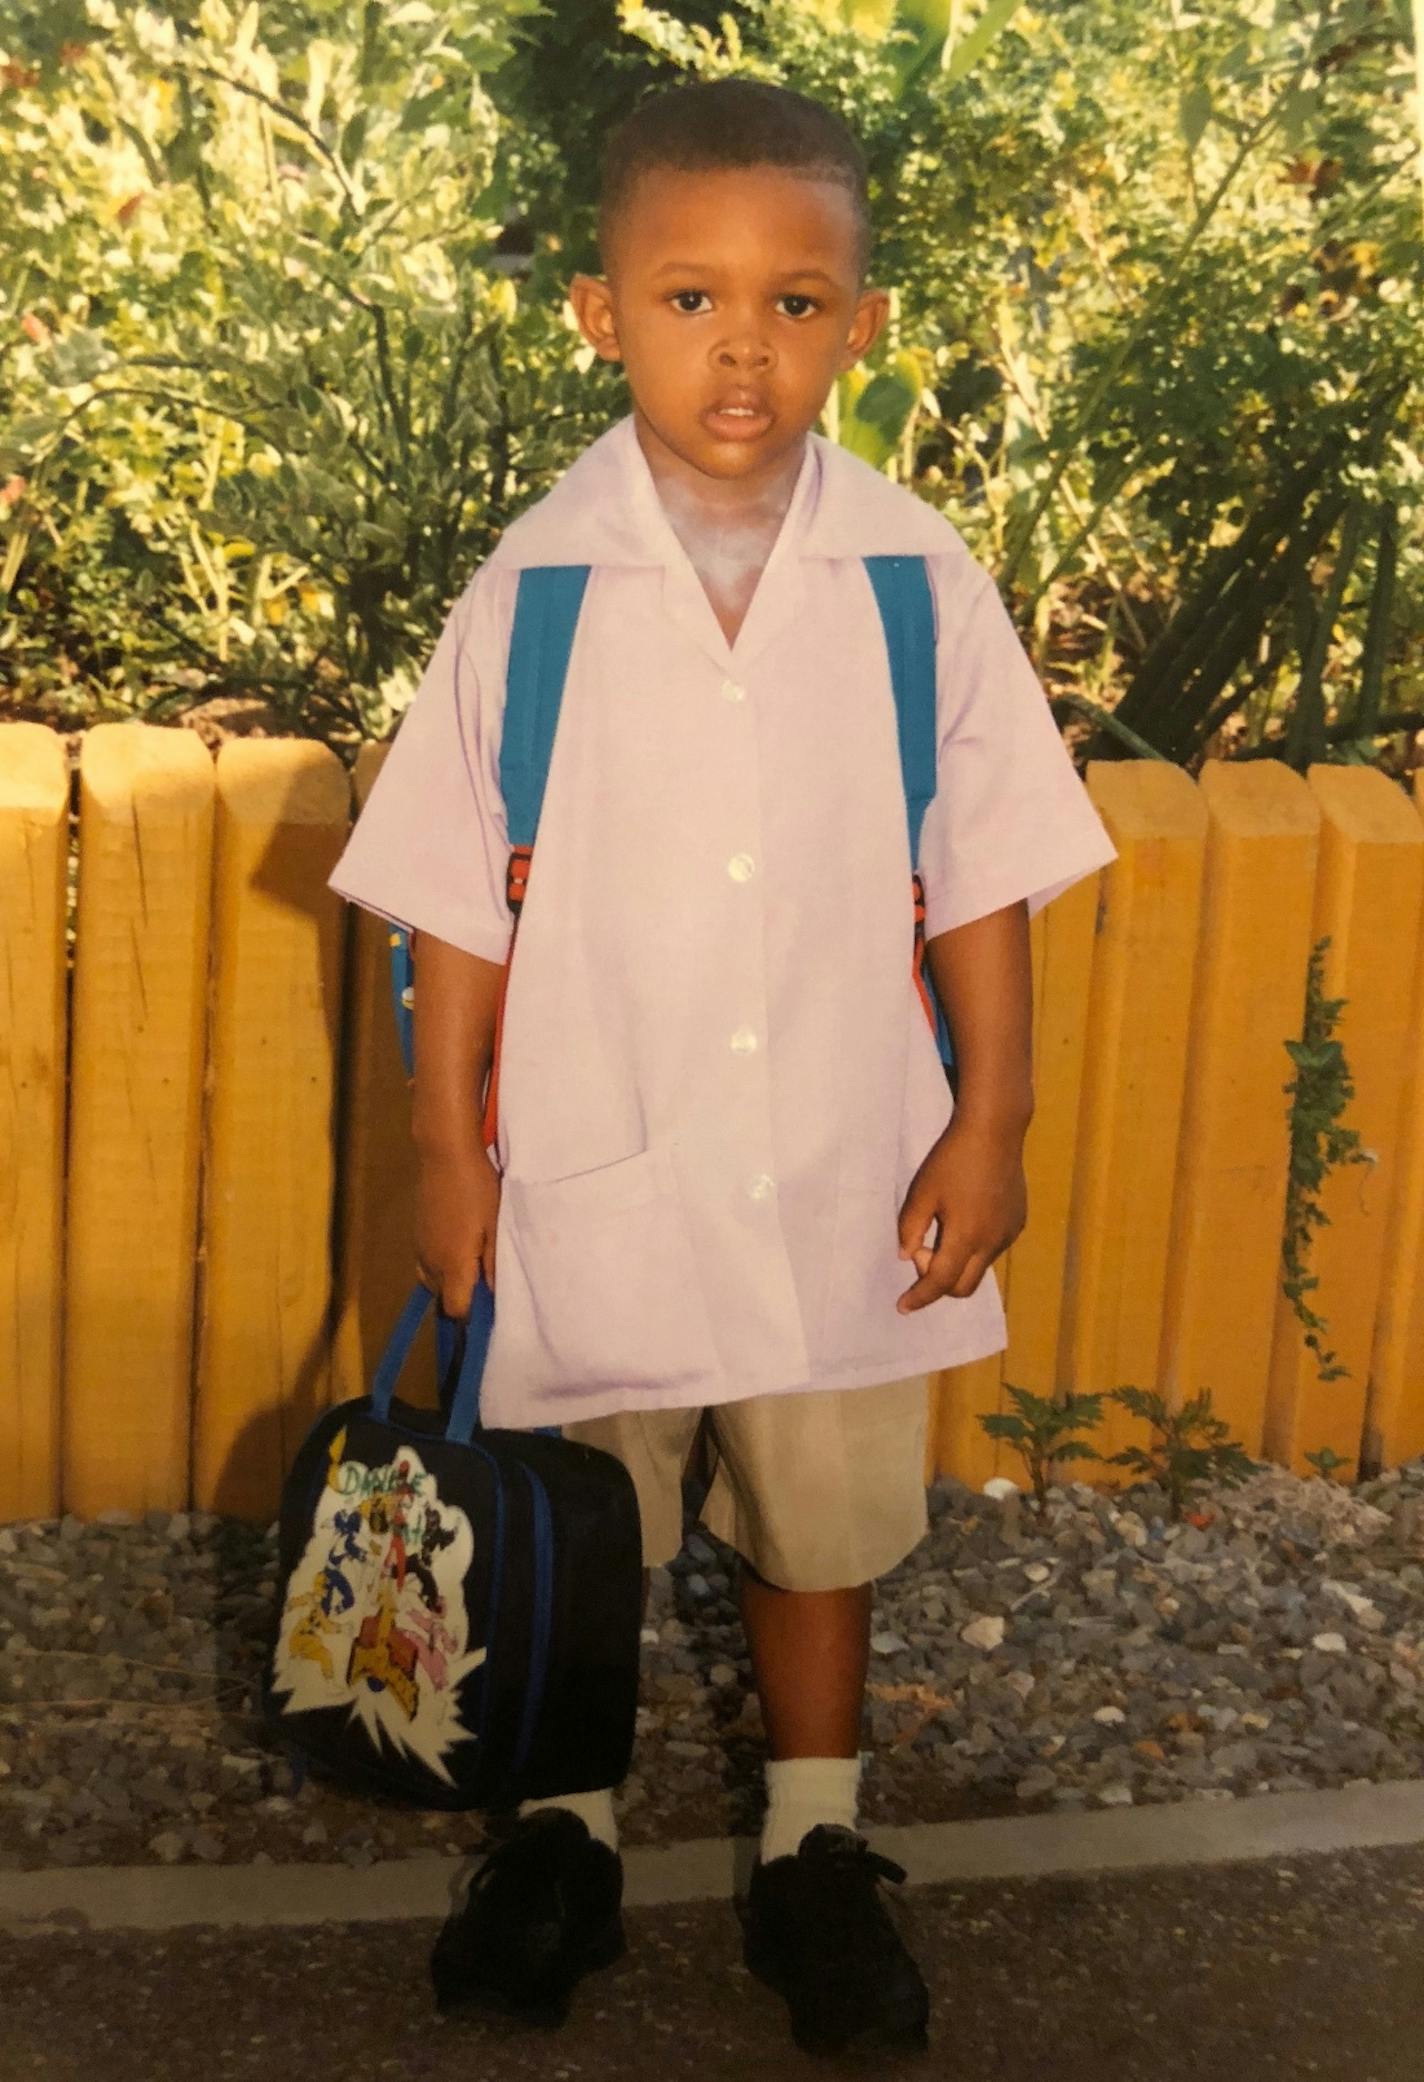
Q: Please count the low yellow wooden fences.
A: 1